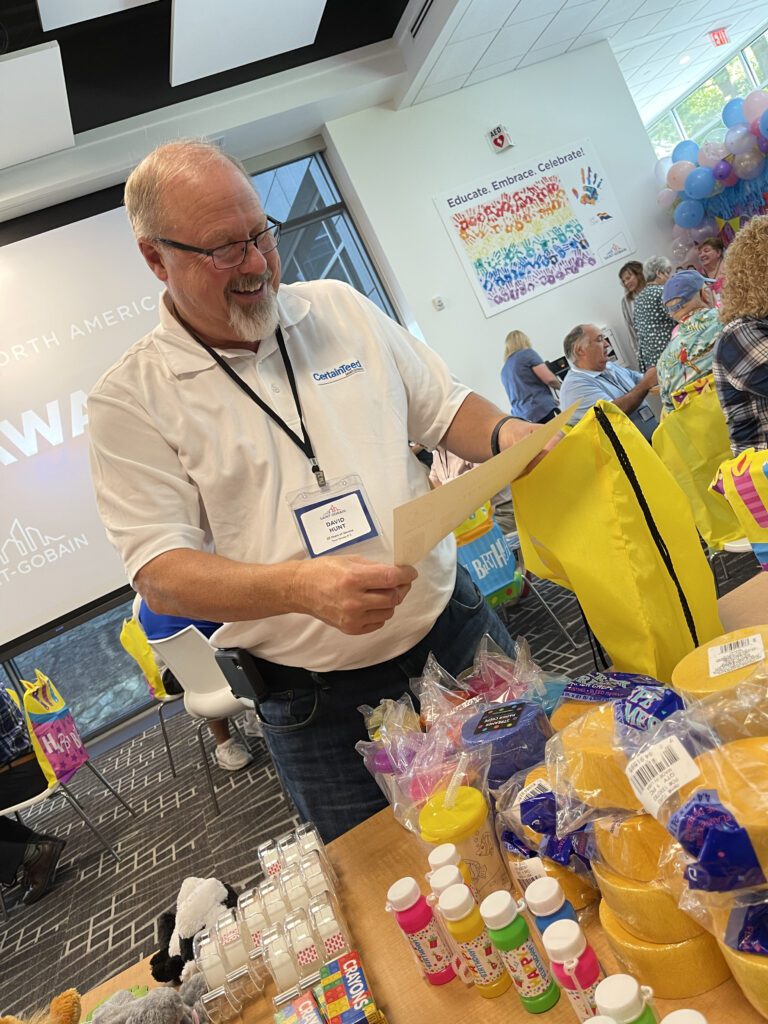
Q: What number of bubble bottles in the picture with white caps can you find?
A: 10